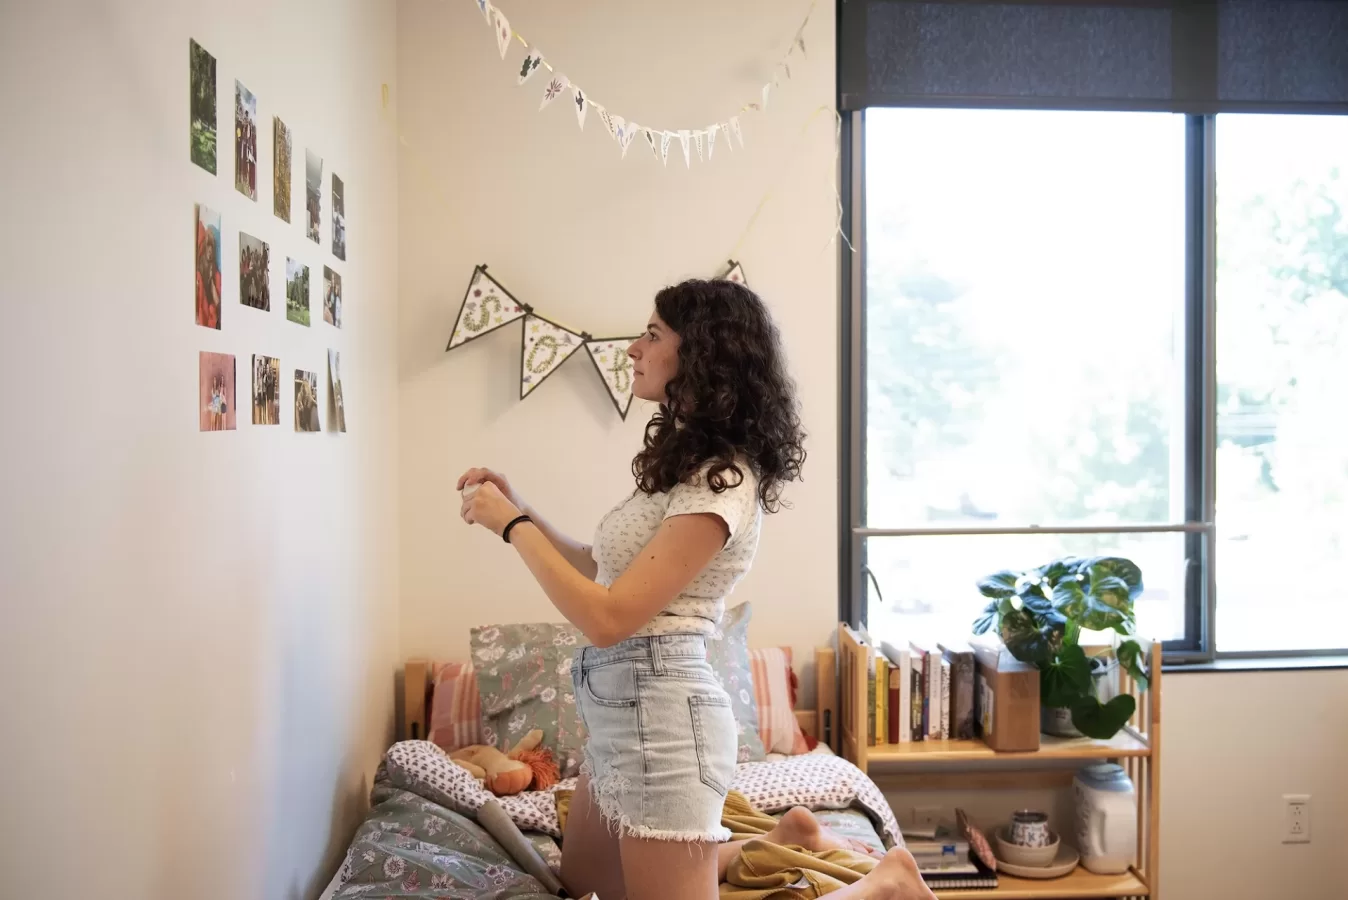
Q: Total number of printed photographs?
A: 13